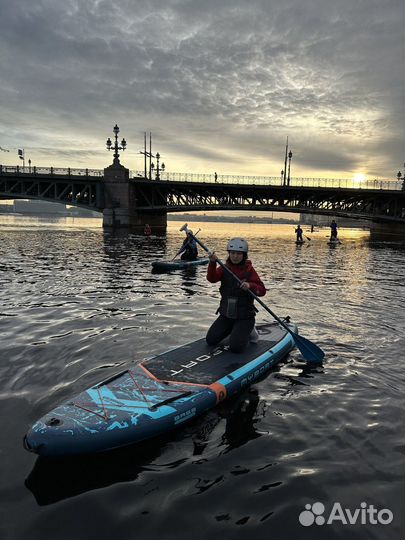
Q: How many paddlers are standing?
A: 2